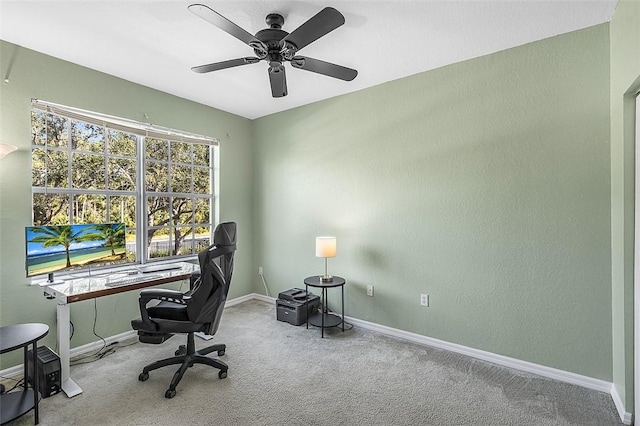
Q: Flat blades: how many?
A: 5